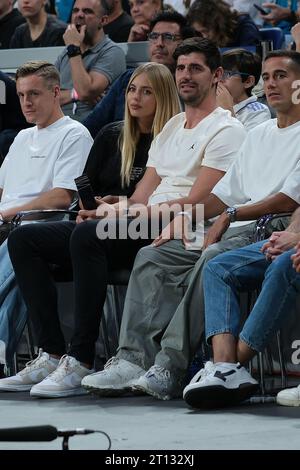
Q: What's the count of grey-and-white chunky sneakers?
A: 2